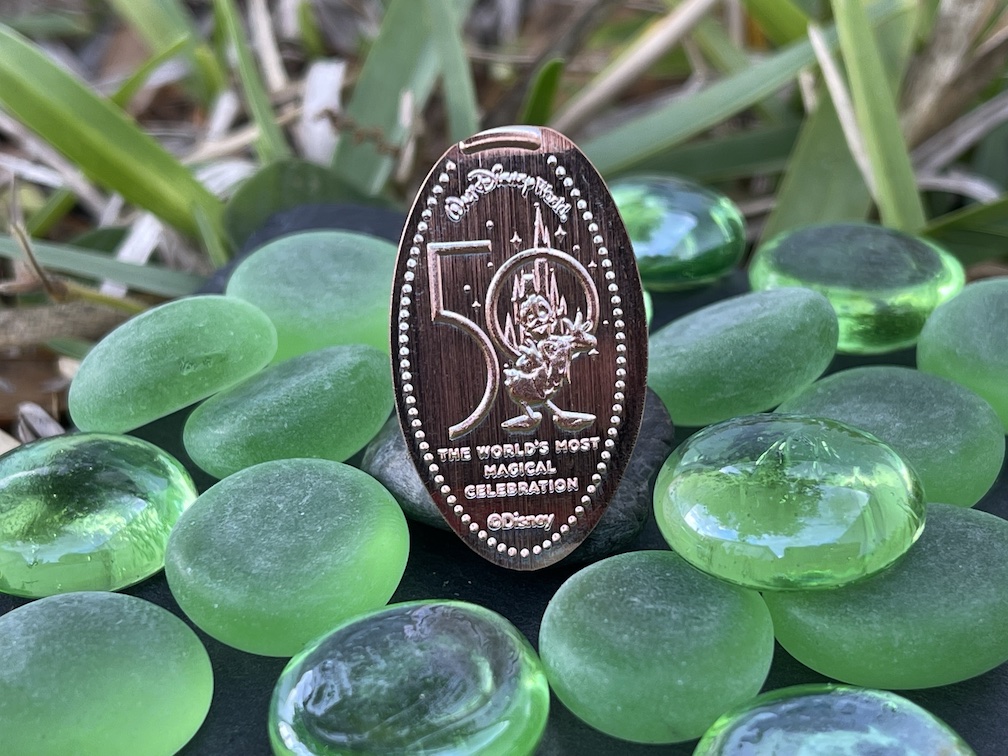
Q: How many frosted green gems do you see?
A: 10